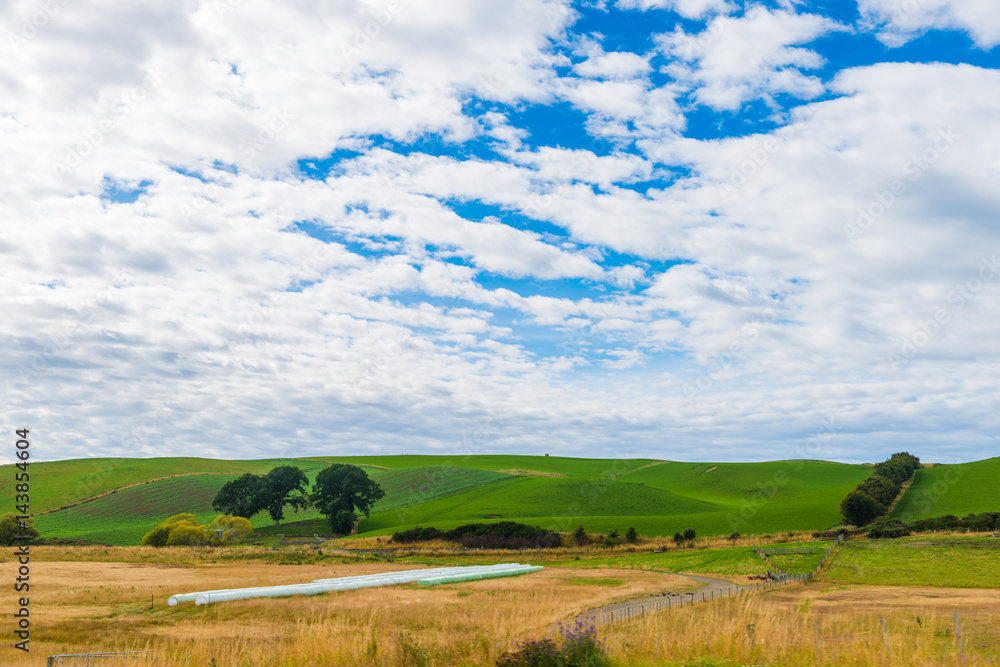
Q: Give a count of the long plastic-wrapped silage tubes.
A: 4